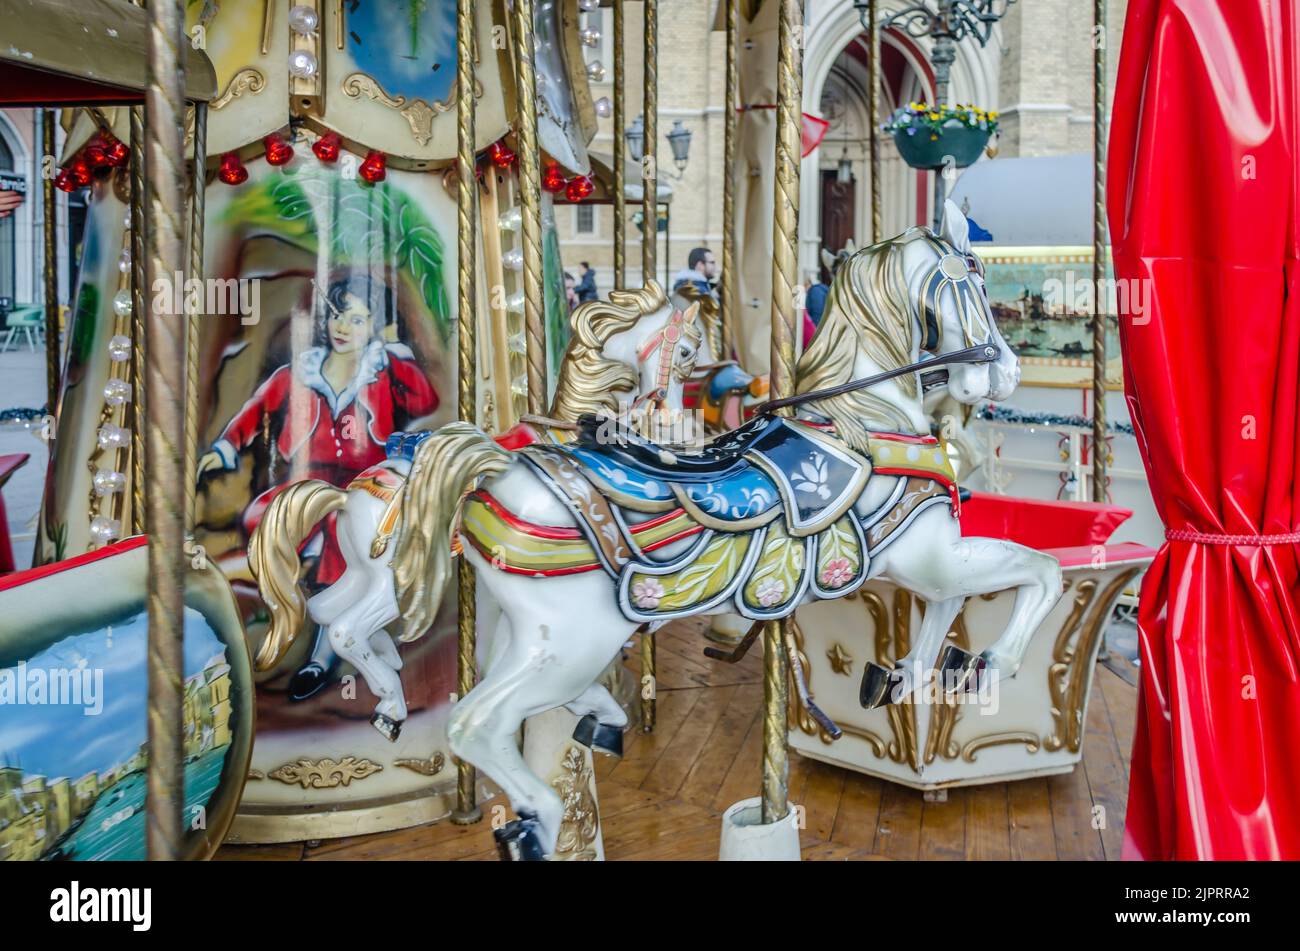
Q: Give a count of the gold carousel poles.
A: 12